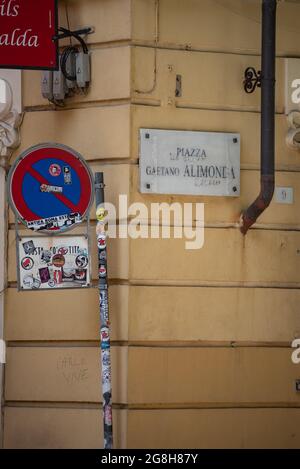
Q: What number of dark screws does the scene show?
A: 4